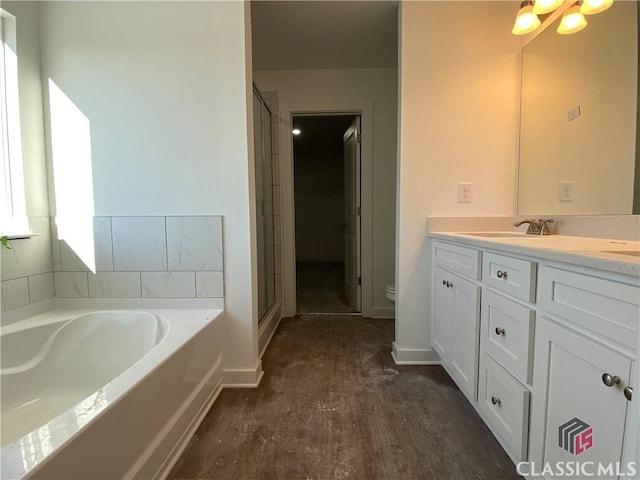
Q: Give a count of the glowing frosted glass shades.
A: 4